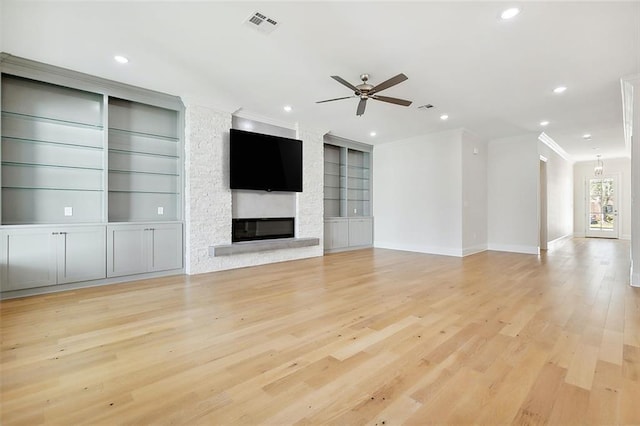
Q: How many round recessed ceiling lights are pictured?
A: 8